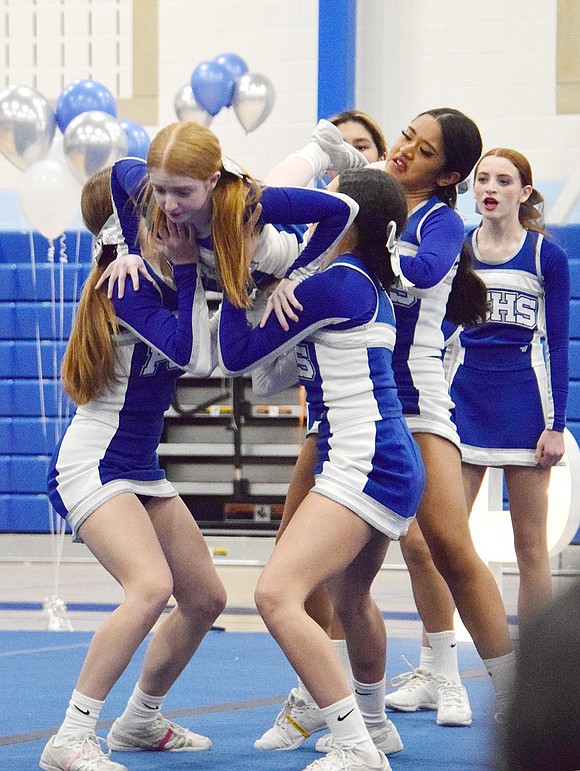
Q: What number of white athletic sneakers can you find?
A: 8